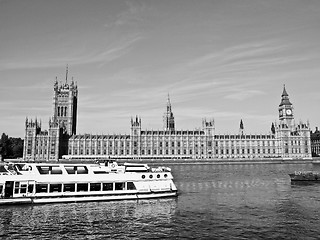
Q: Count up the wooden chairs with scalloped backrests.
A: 0